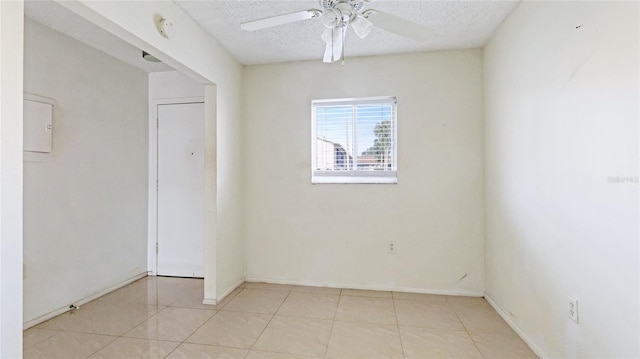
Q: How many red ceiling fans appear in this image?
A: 0